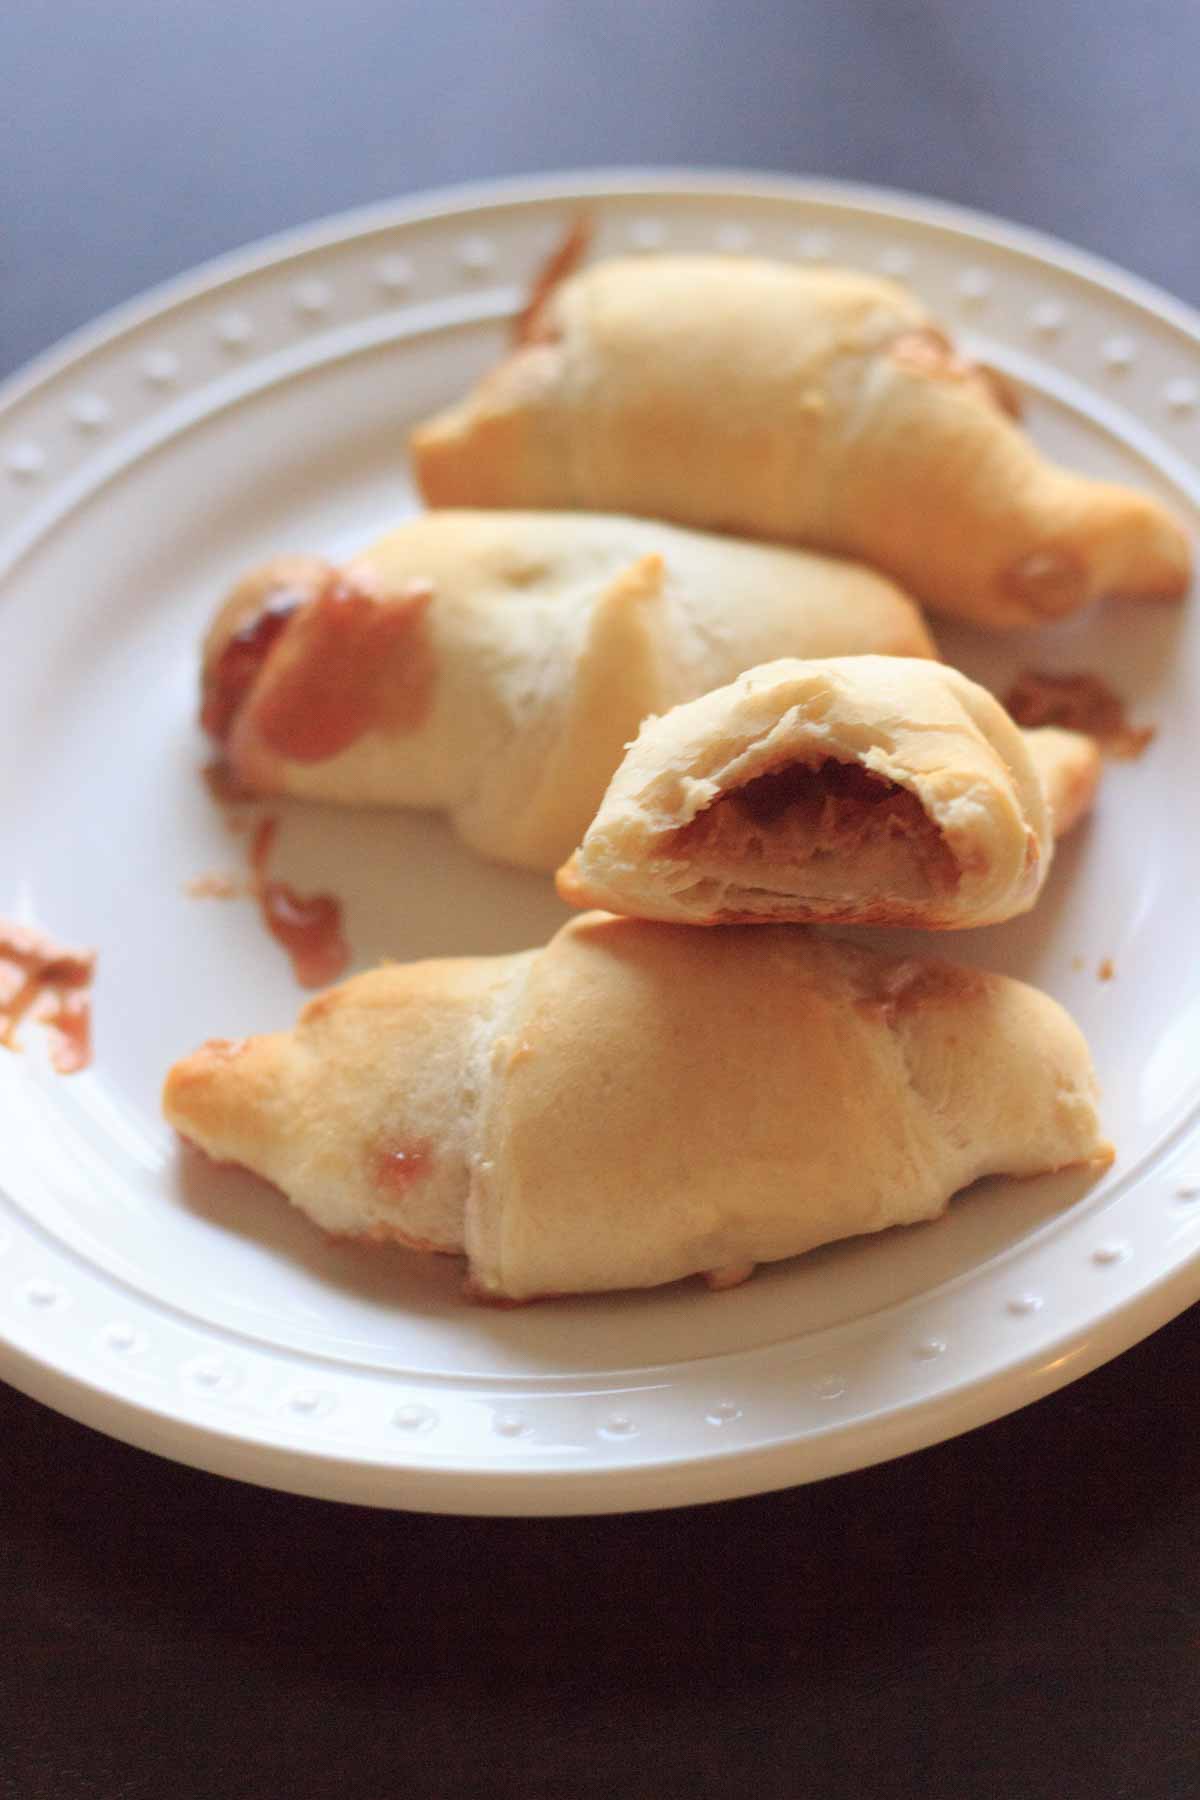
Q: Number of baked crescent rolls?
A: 4